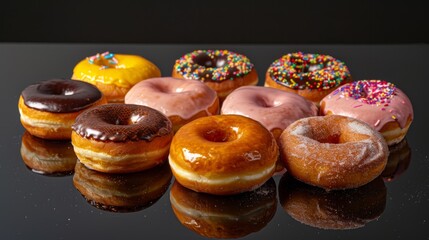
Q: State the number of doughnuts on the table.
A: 10